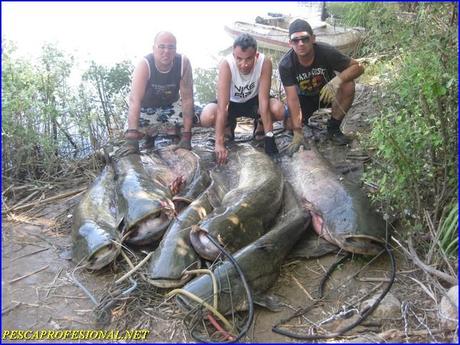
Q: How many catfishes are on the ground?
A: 7